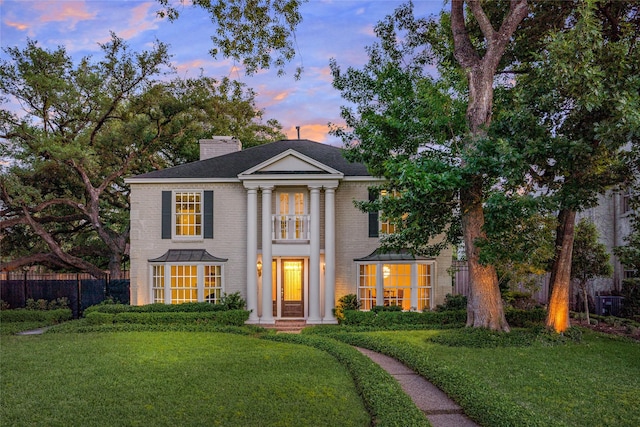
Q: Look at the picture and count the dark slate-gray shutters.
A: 3